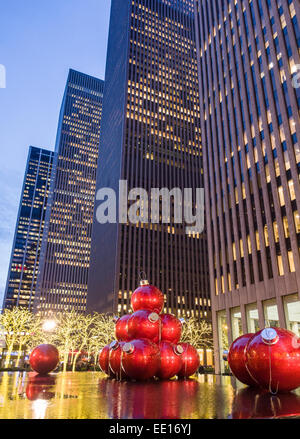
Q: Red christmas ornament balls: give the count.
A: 12